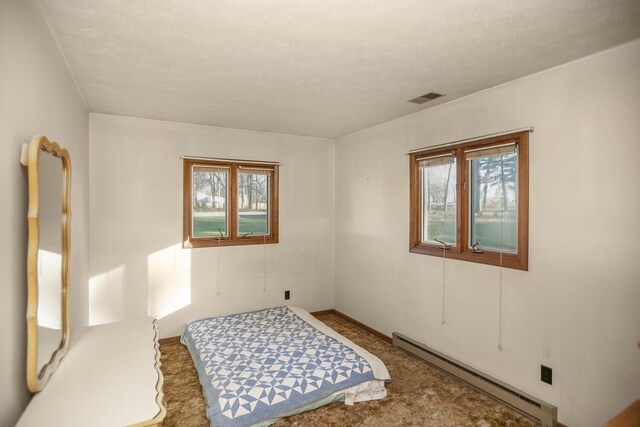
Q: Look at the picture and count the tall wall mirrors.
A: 1